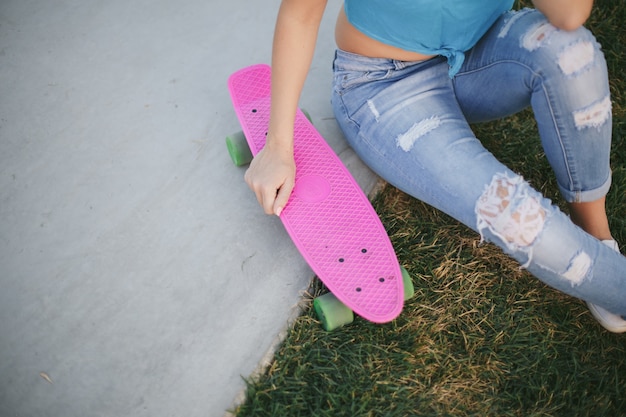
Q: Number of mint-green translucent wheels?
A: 4